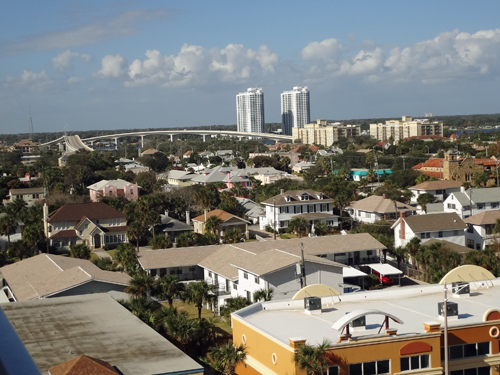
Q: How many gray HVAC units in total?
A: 4